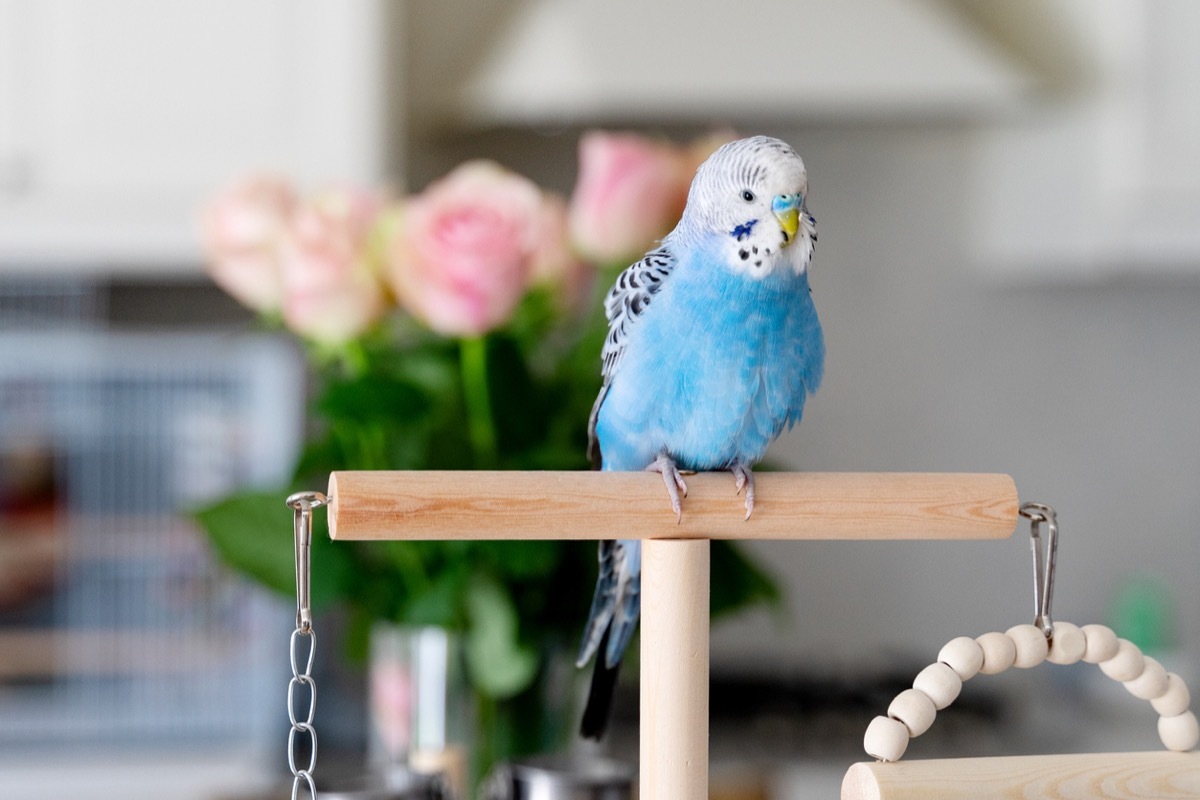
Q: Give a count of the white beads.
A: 12